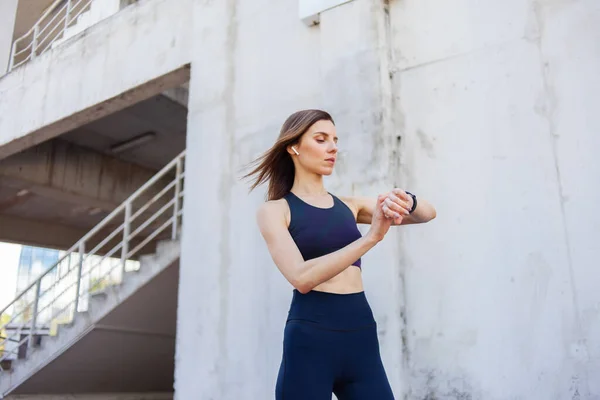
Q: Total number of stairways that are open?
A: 2